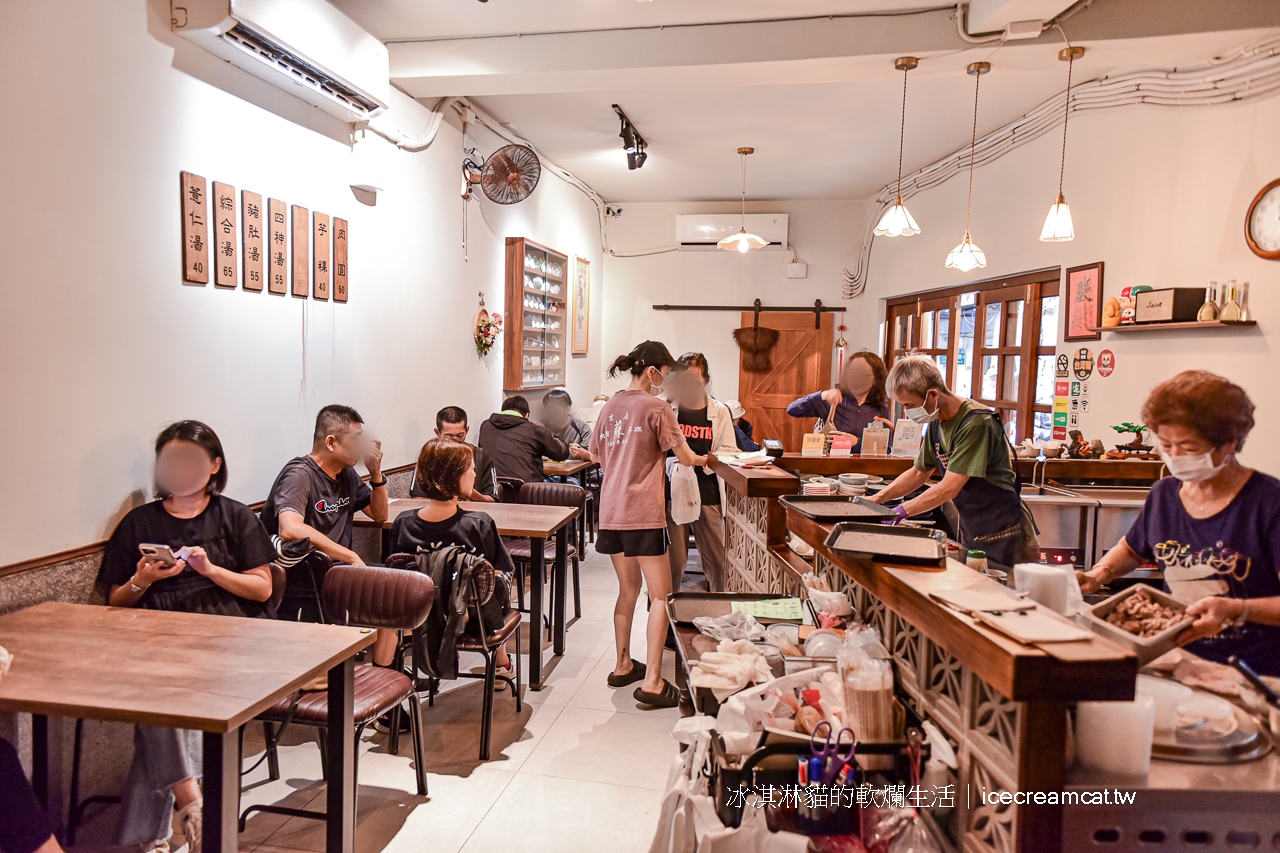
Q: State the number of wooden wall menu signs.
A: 7